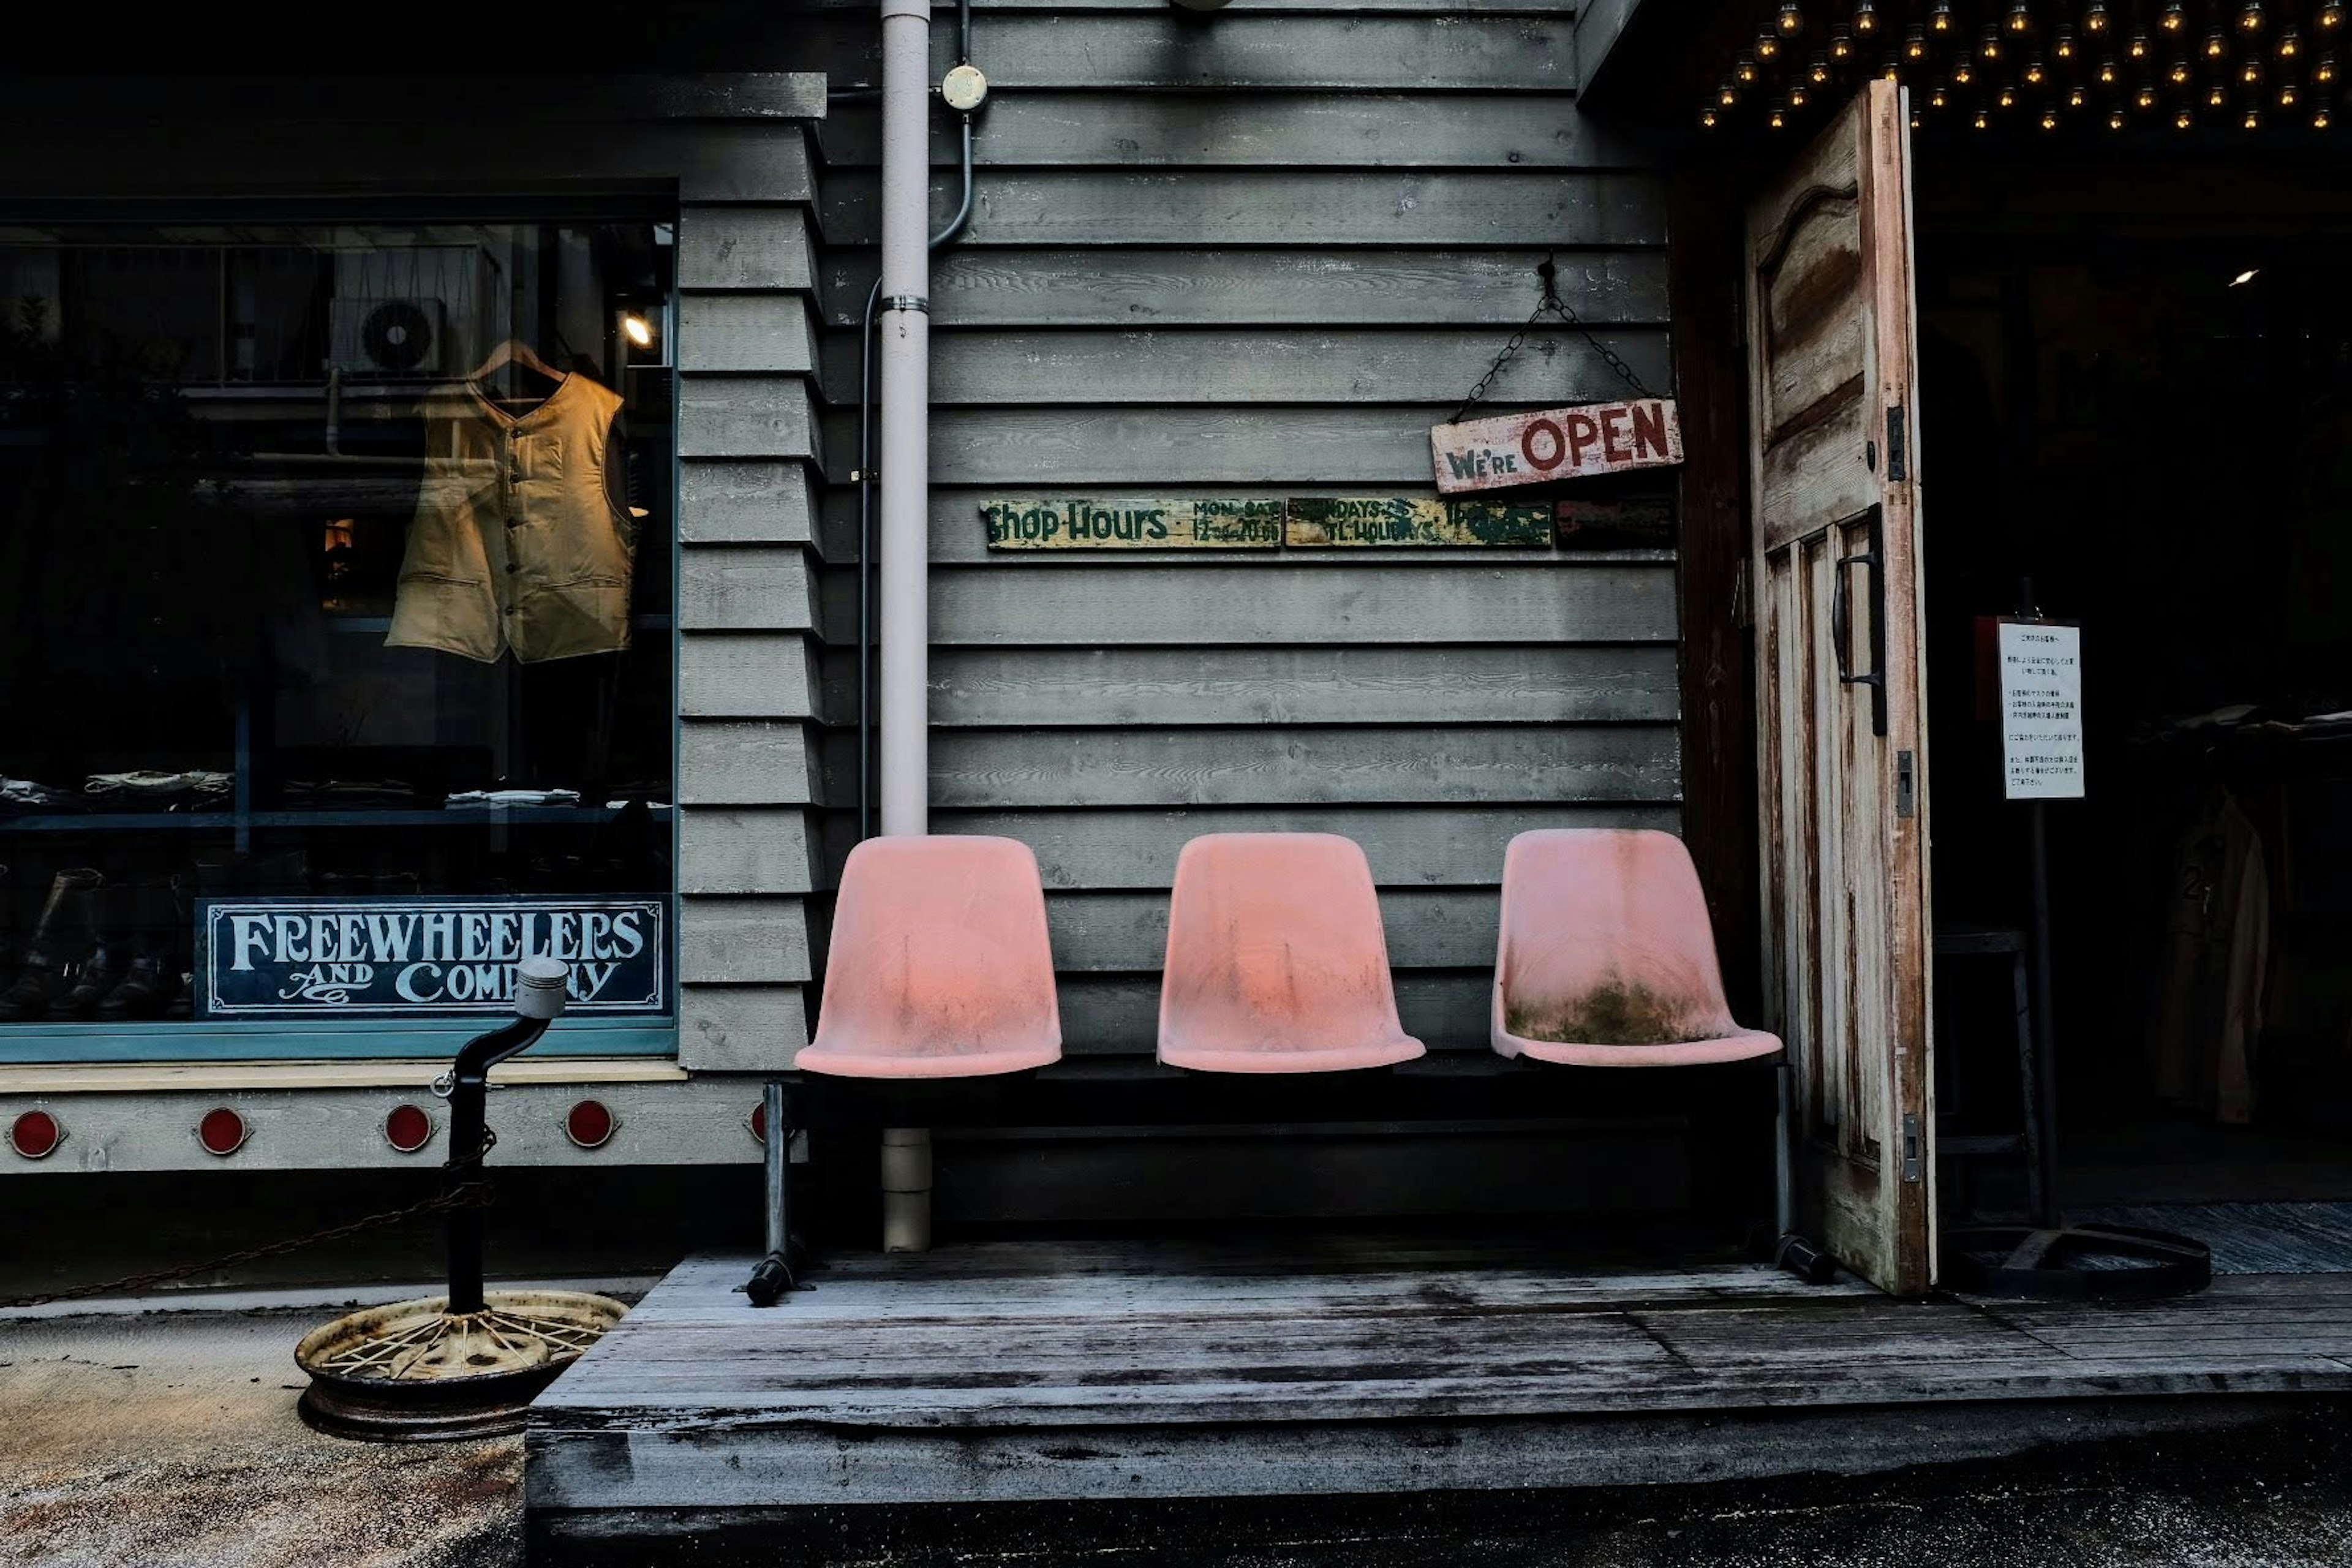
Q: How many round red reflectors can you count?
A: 5